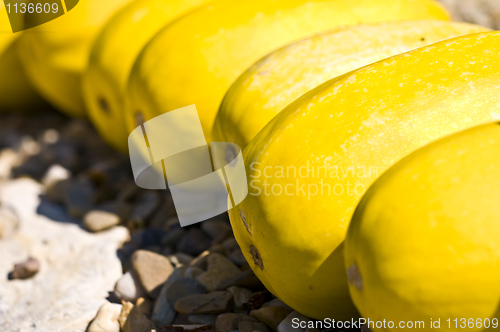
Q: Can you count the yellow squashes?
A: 7